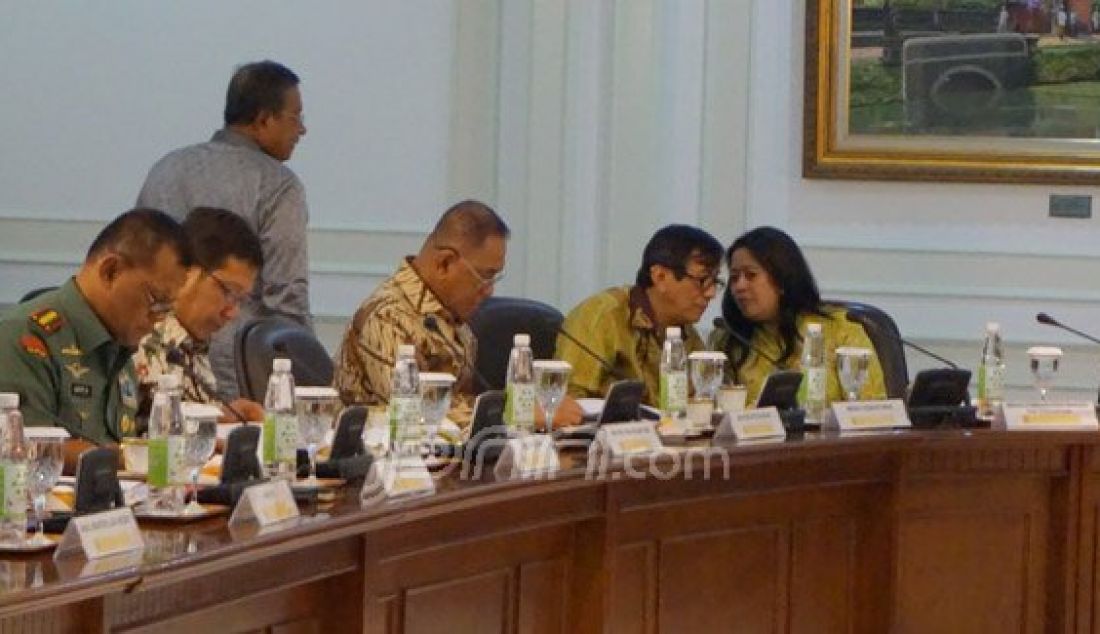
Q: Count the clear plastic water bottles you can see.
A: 8